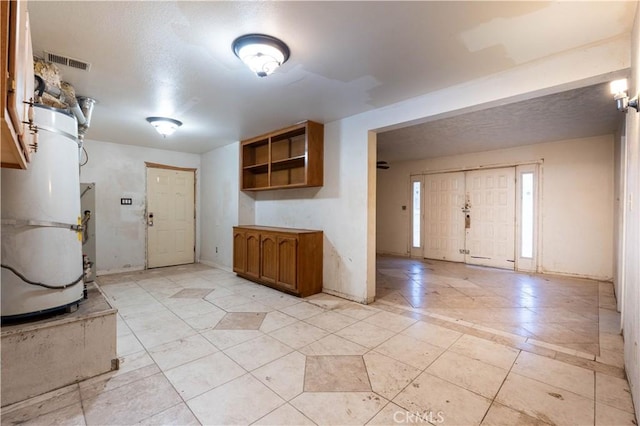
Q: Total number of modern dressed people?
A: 0